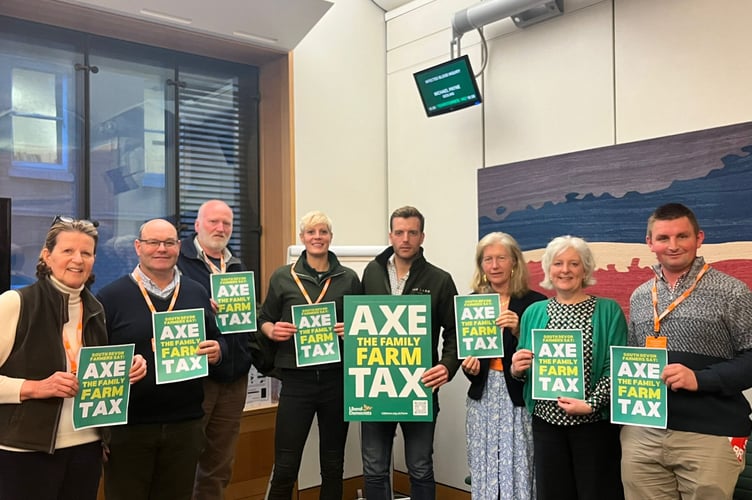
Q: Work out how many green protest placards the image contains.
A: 8